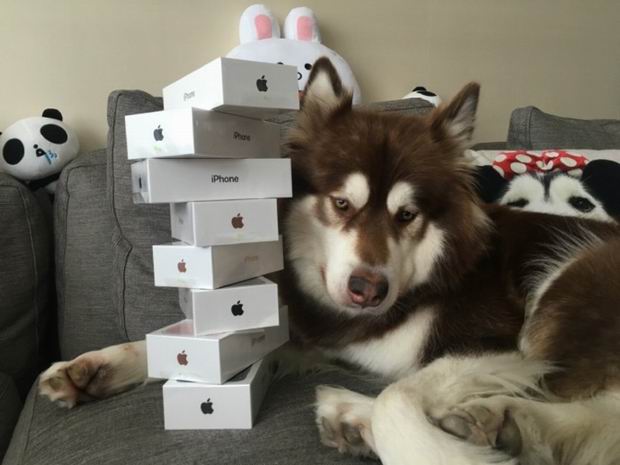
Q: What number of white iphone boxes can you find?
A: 8